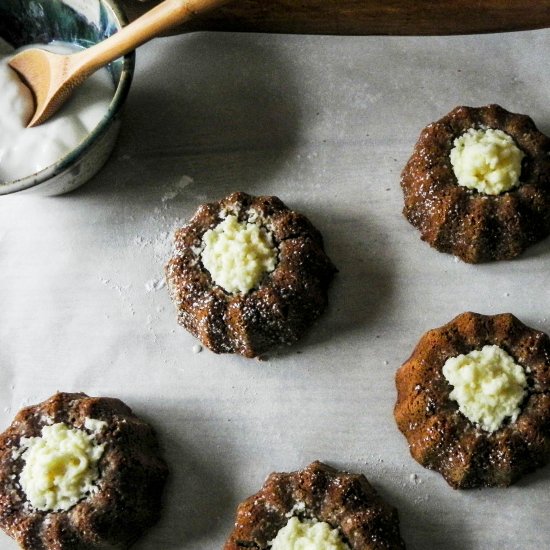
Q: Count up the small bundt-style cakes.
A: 5